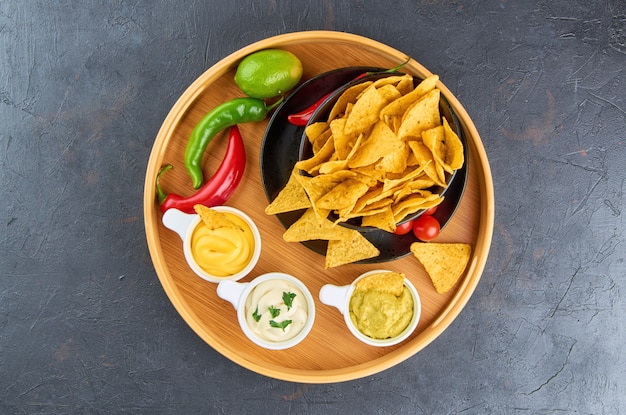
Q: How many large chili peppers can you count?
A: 3